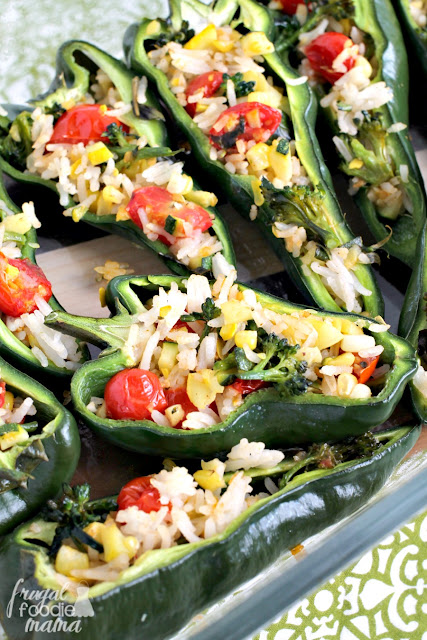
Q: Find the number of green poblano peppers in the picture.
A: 9